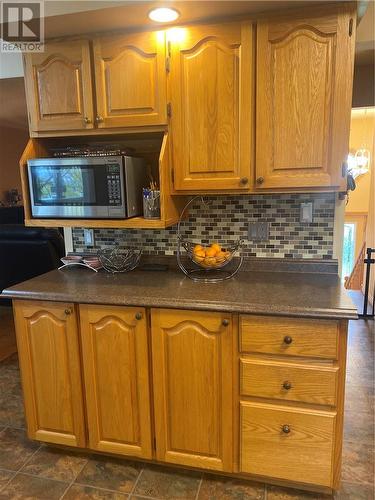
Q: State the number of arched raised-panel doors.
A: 7